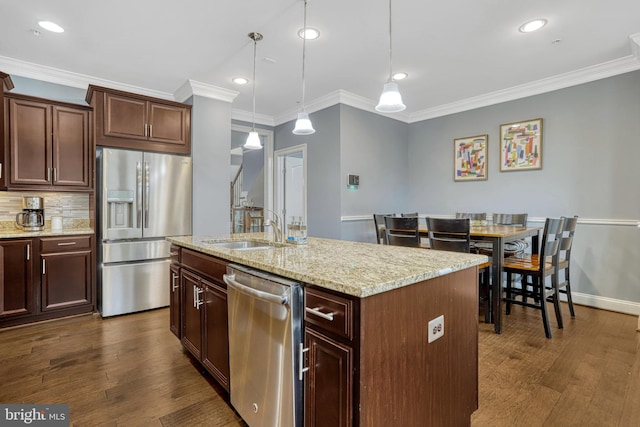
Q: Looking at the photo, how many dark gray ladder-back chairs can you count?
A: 8